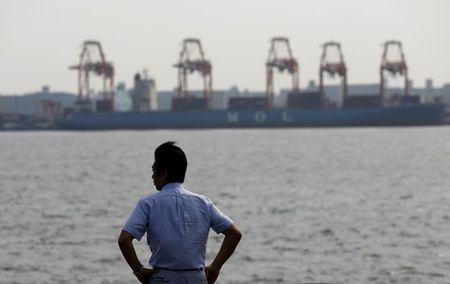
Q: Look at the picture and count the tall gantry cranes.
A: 5